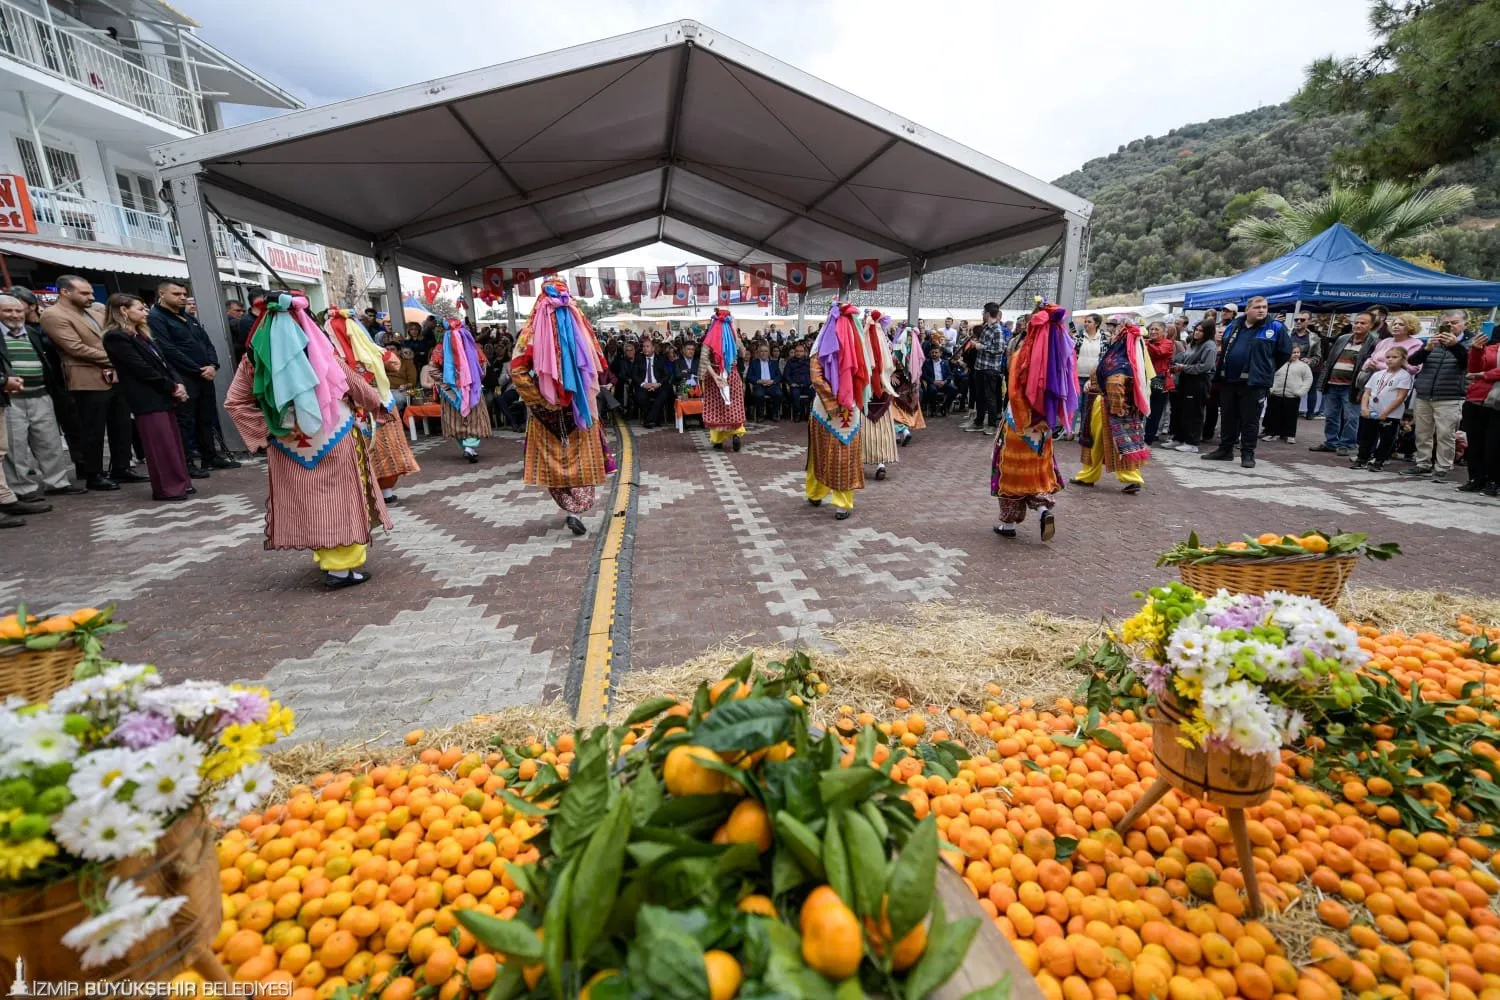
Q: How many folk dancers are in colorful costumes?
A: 10